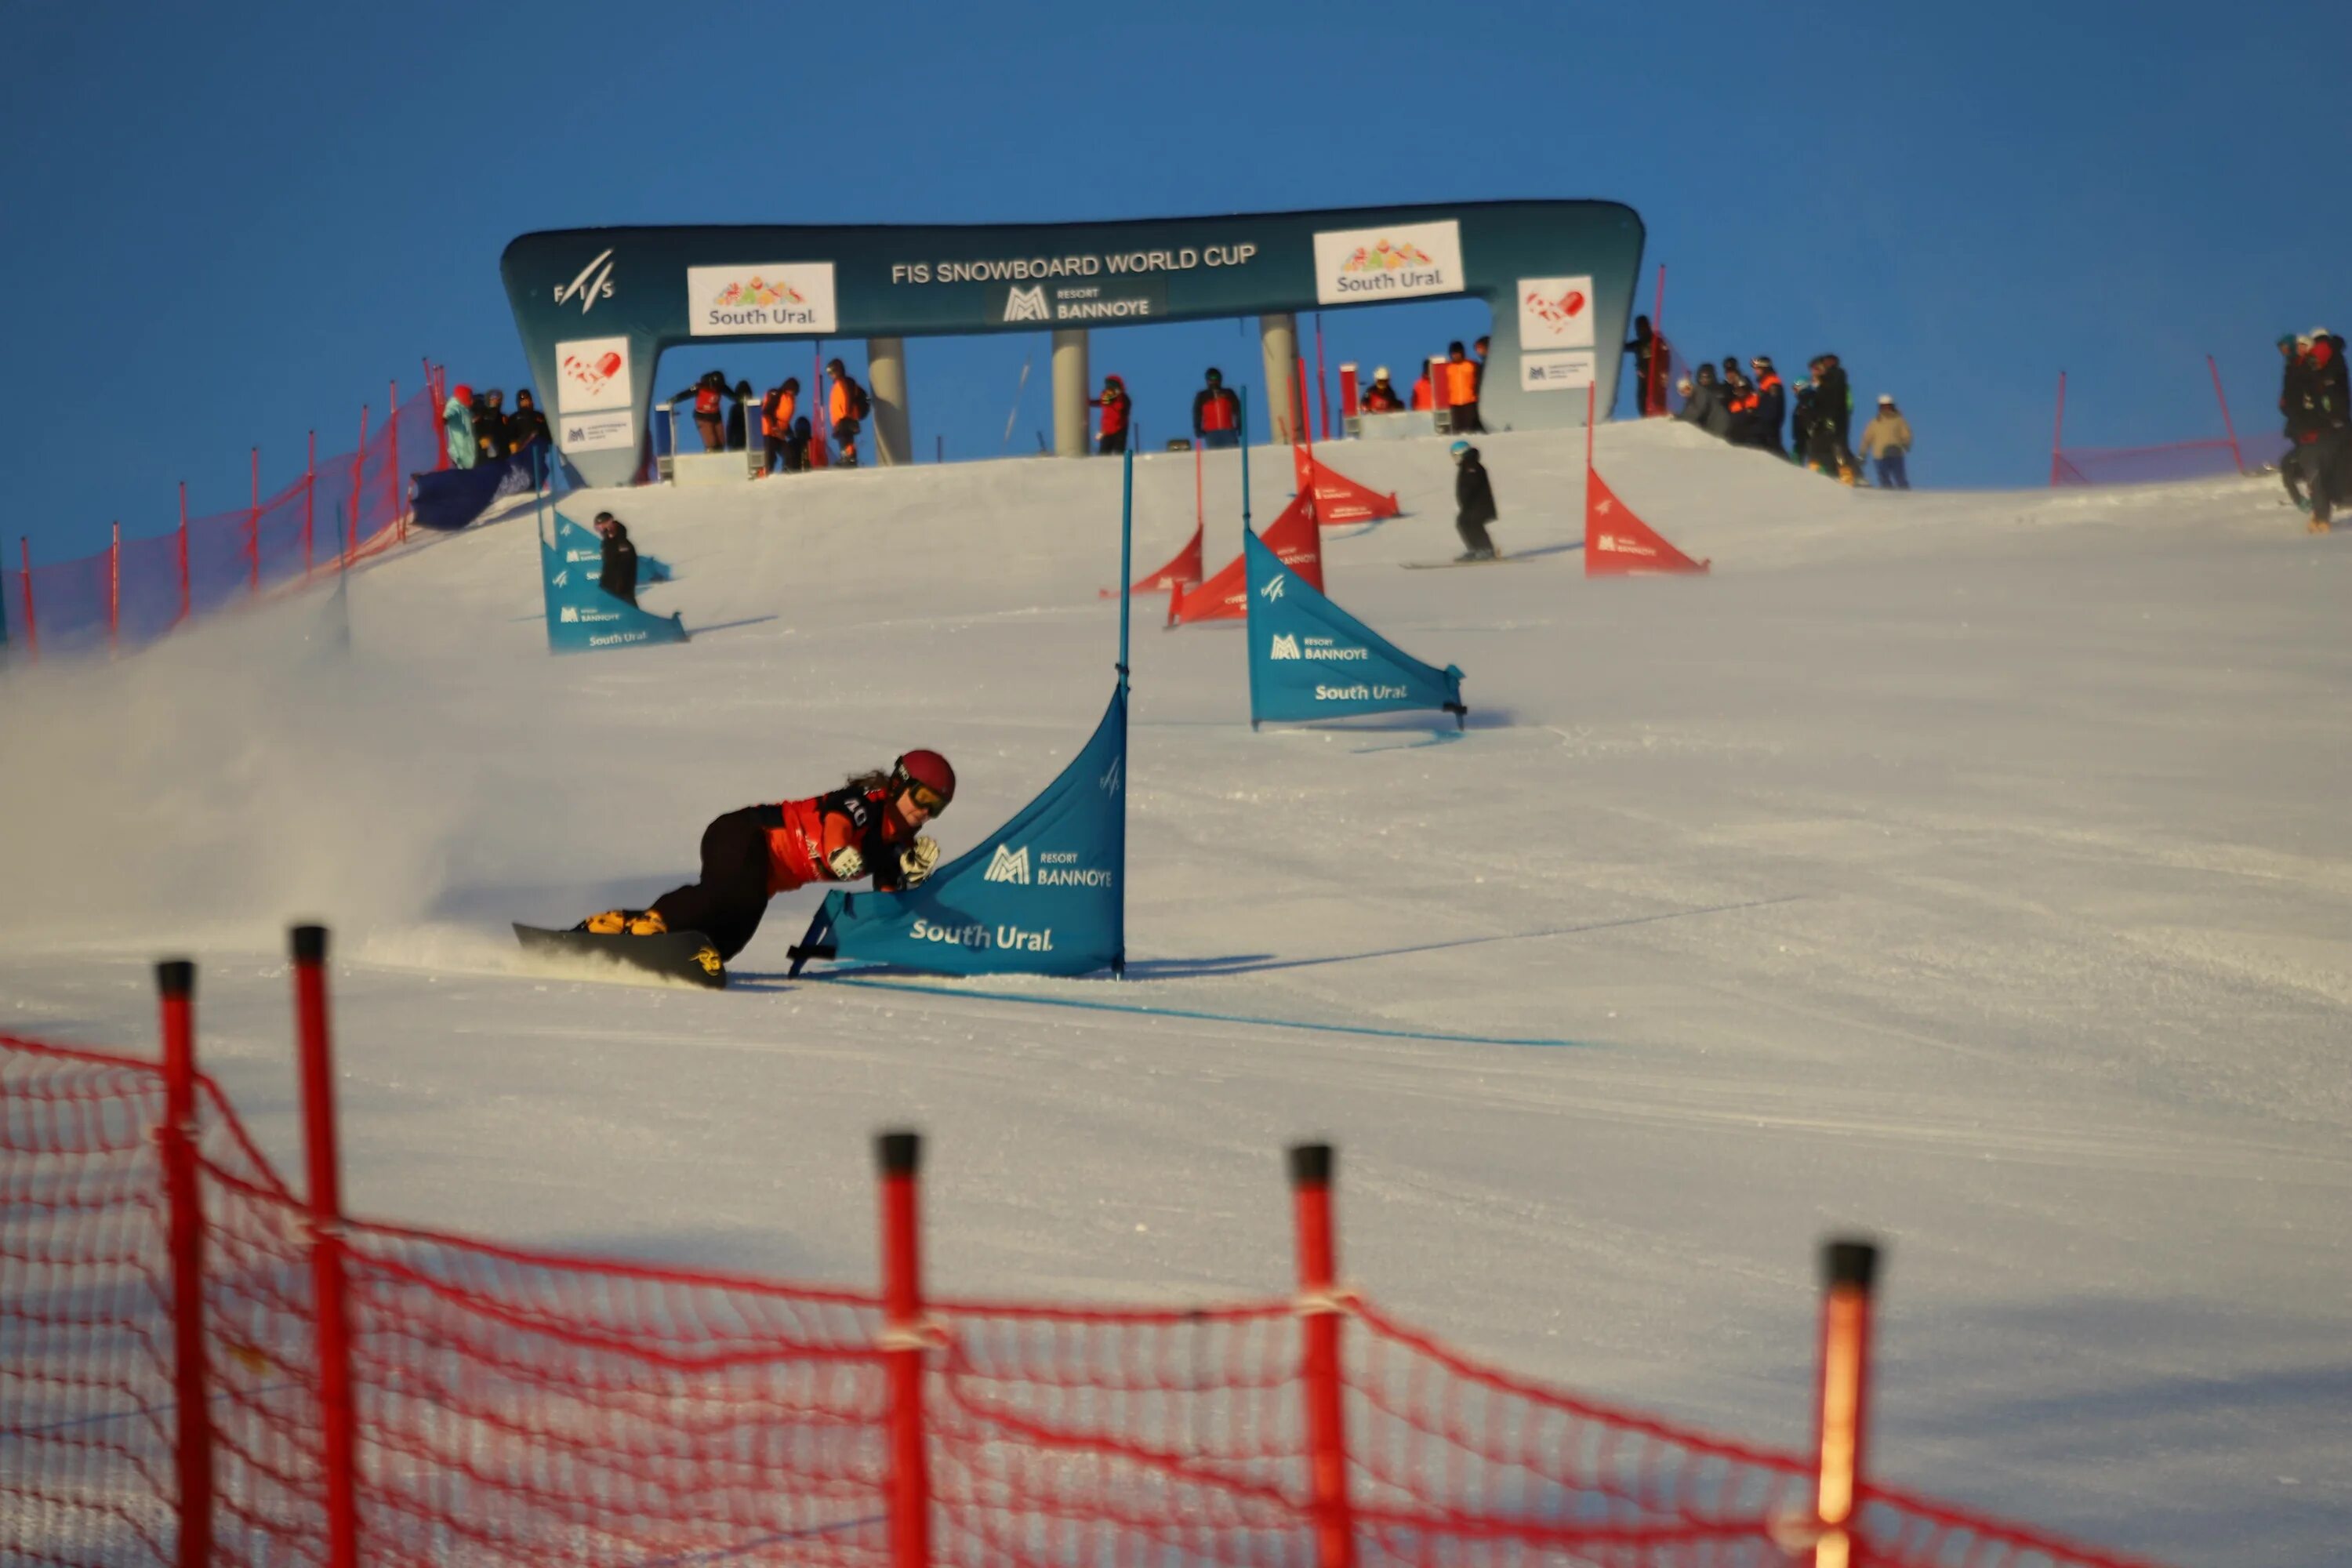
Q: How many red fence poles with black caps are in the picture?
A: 5